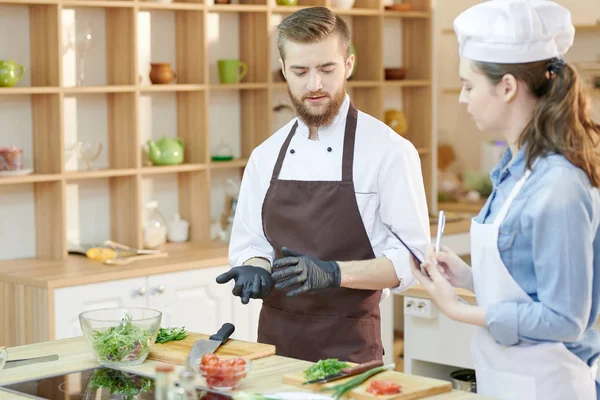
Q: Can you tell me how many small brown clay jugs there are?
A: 1